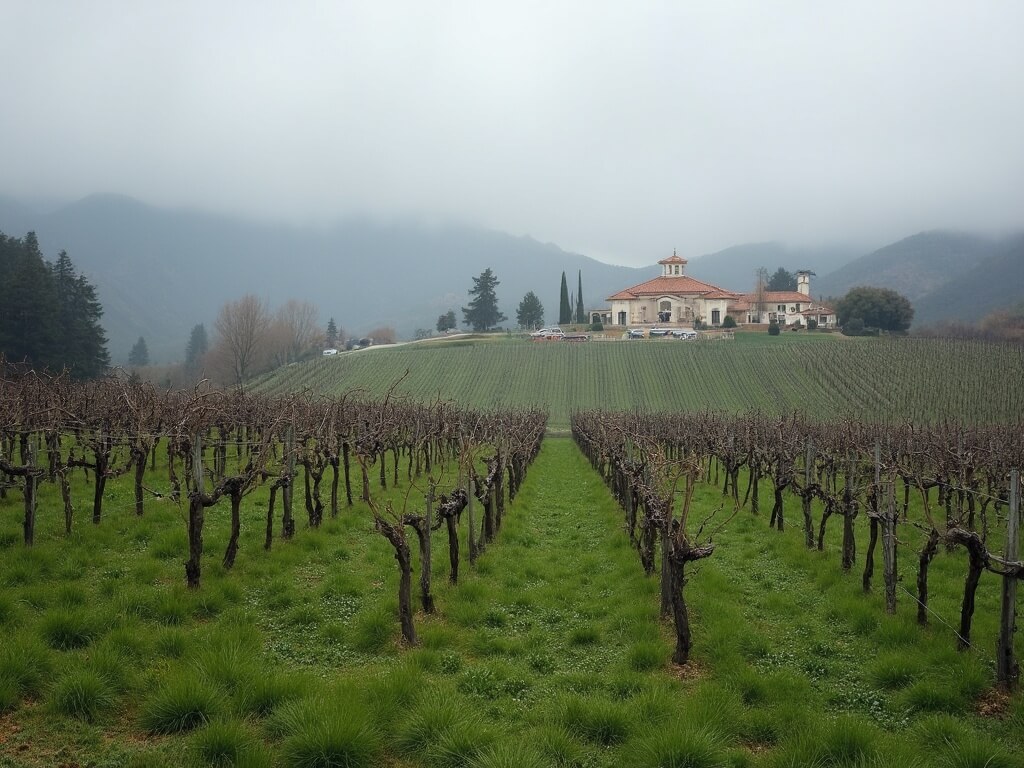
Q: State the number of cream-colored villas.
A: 1